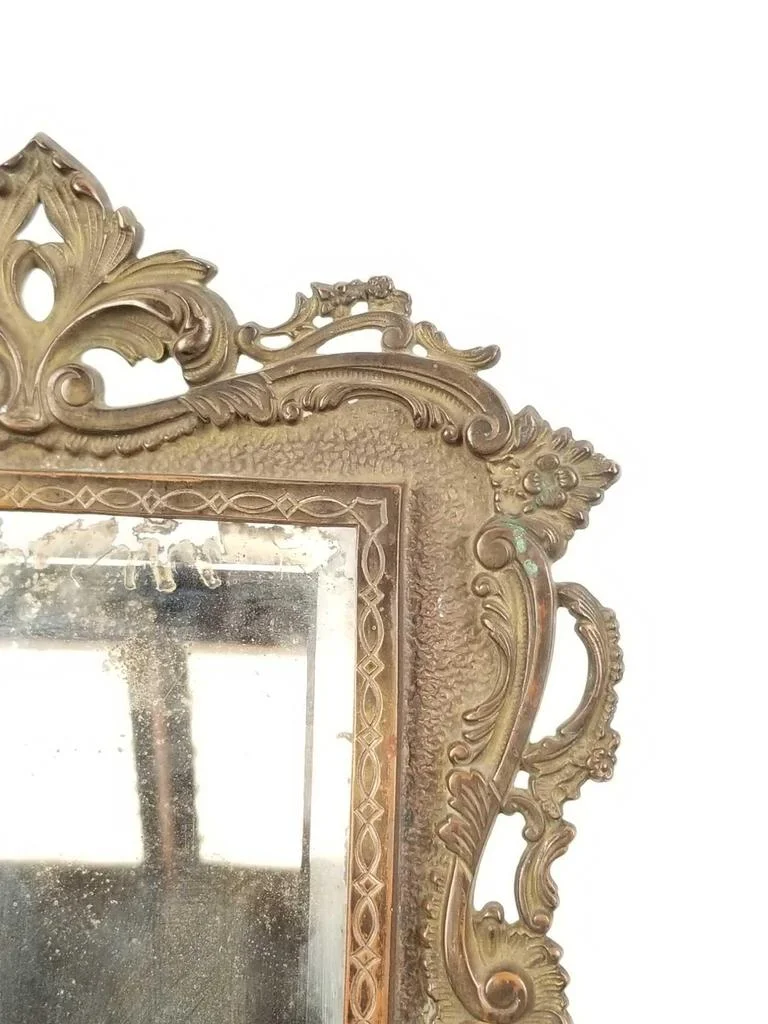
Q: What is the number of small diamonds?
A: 11